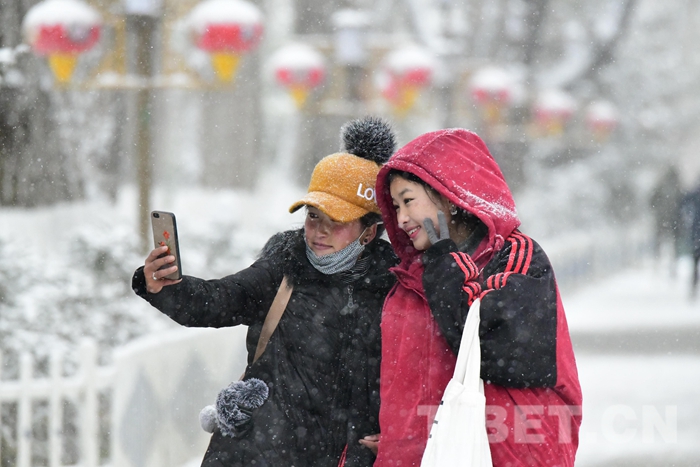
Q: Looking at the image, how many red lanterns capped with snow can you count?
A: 7